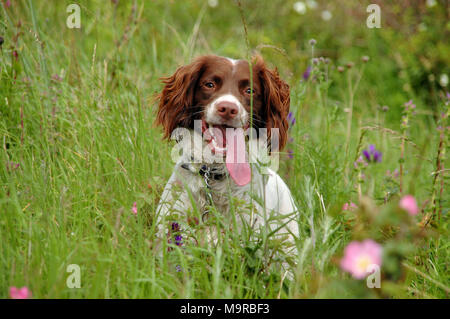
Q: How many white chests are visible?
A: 1